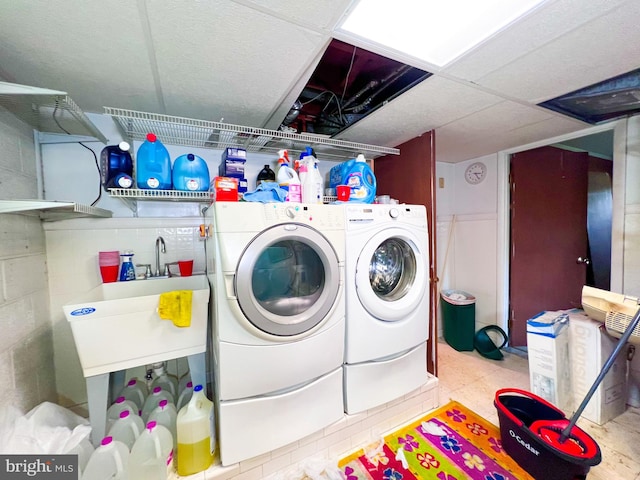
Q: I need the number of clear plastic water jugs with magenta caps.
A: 8